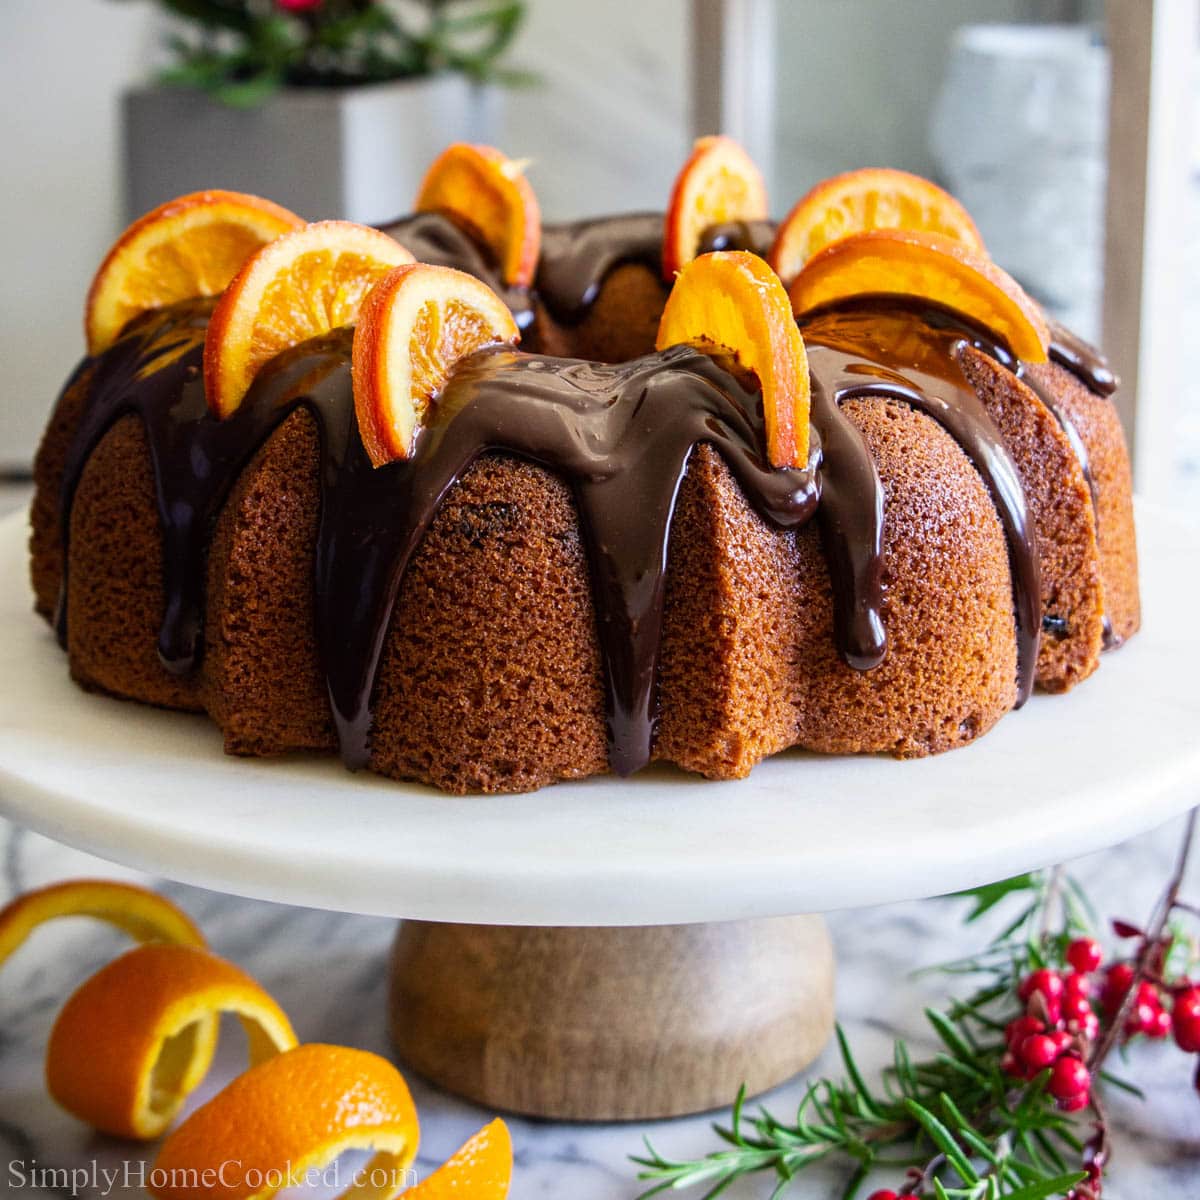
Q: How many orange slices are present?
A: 8